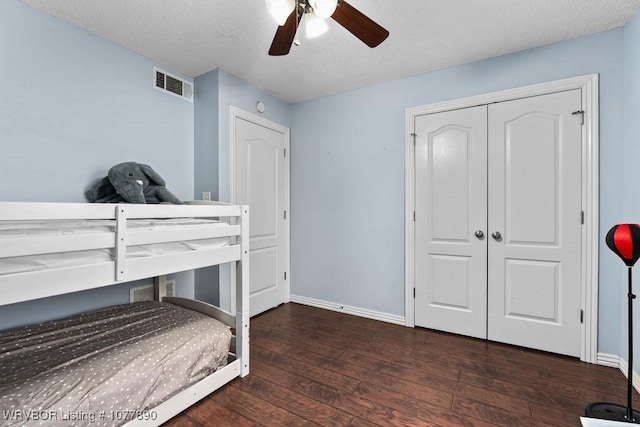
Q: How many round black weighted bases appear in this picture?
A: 1